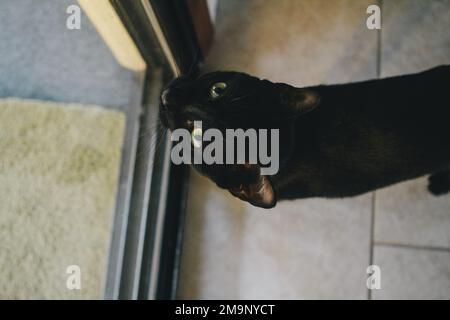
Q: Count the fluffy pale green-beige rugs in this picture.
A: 1